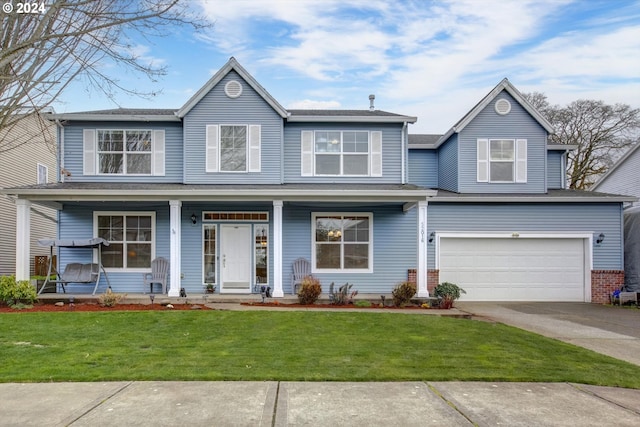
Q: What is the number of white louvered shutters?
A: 8